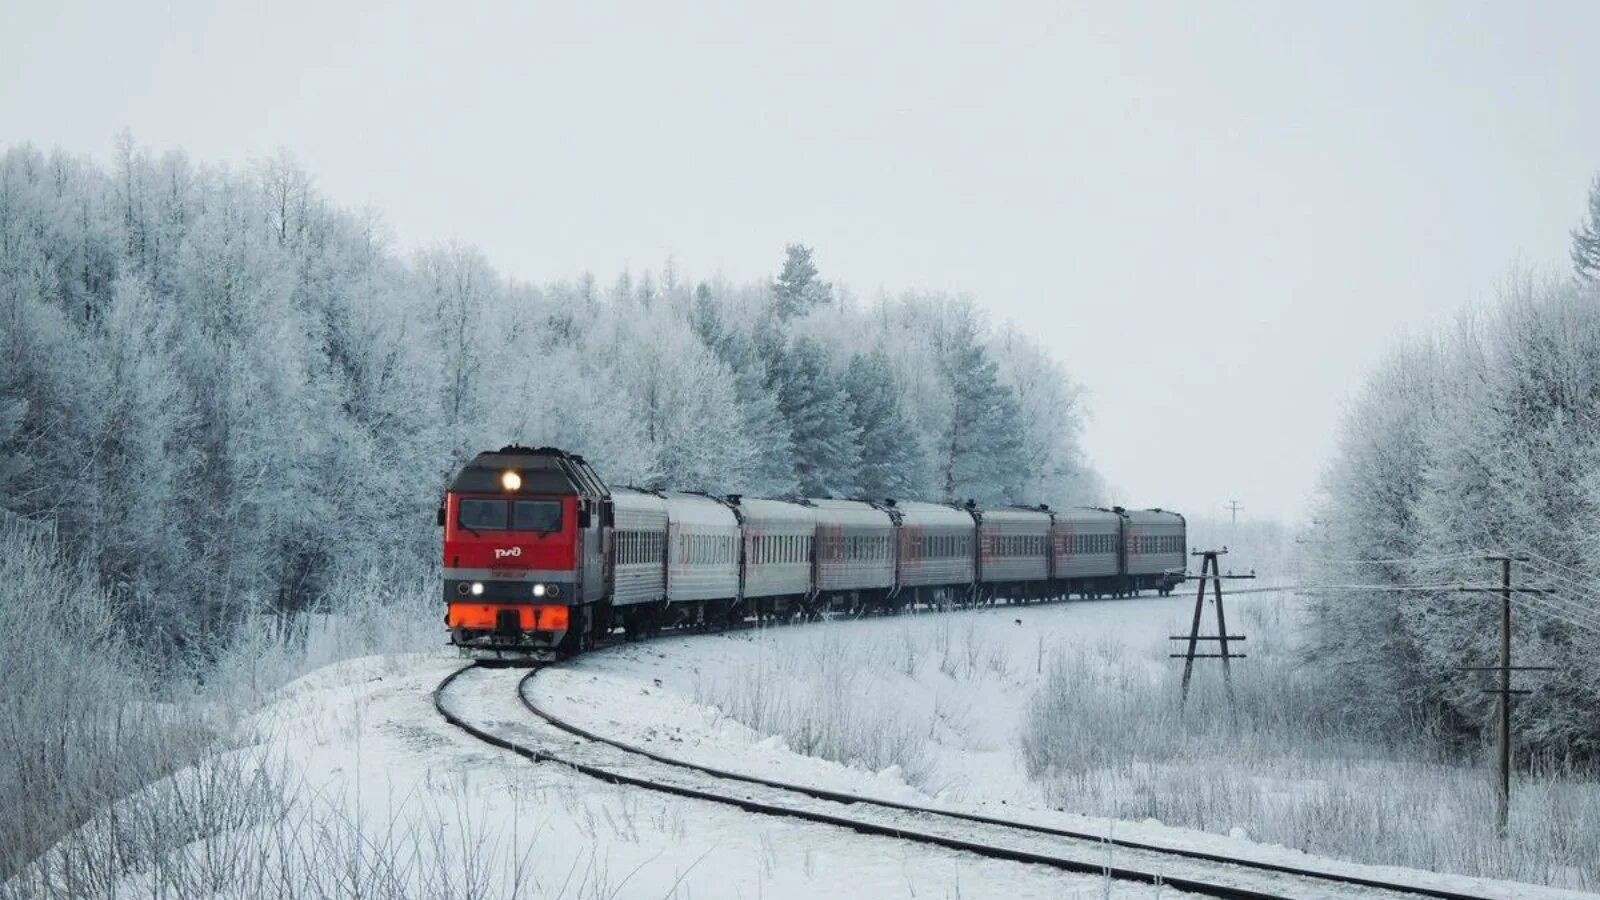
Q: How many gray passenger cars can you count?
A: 8